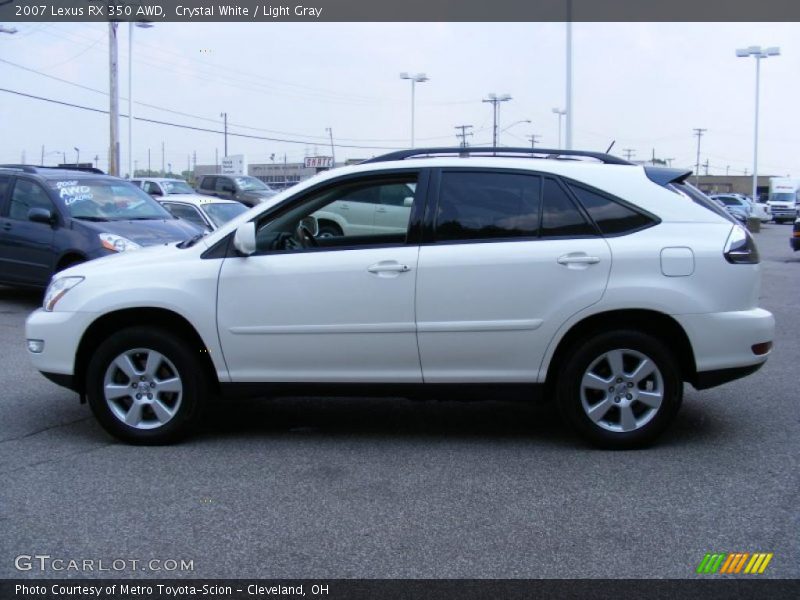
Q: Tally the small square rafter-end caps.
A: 0